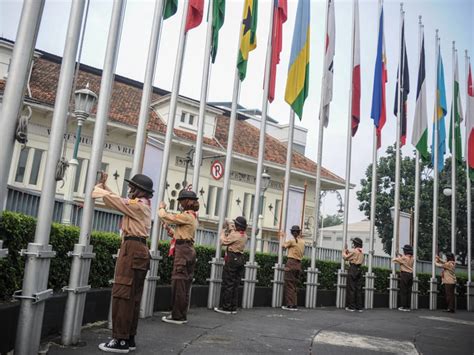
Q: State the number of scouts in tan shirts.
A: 7